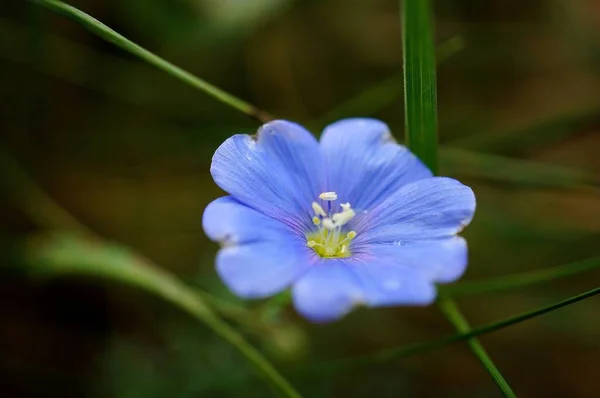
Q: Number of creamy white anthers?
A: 5